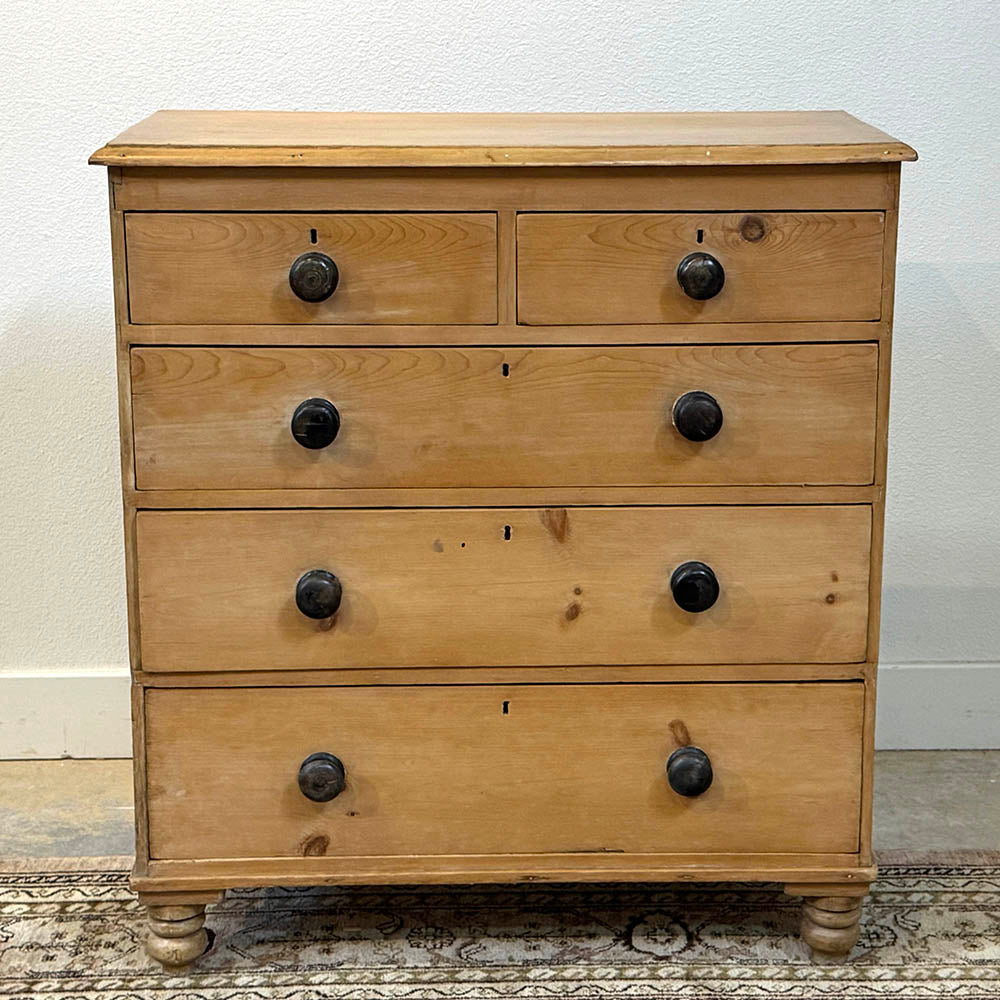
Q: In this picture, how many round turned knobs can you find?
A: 8